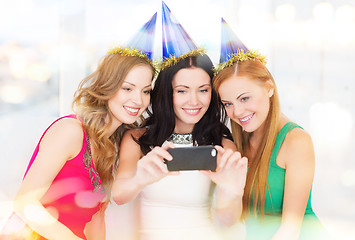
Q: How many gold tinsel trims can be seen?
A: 3